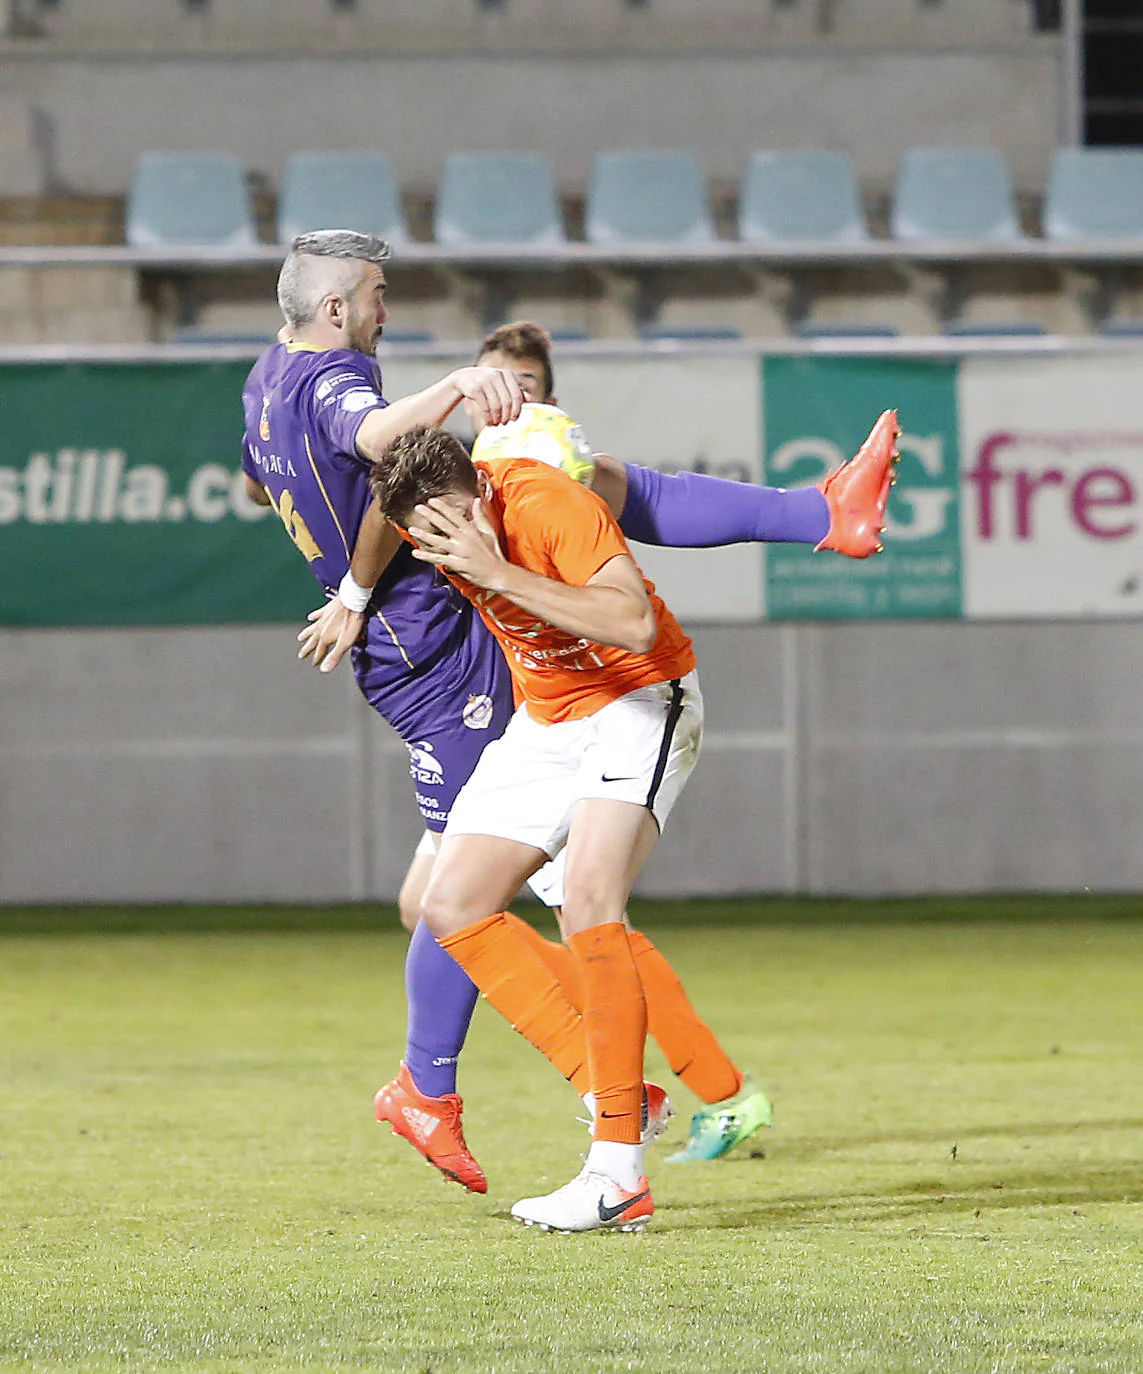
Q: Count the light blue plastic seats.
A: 7